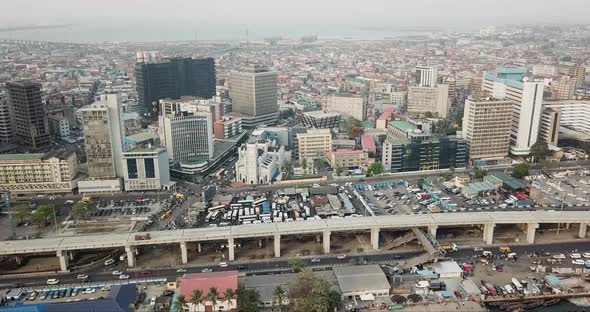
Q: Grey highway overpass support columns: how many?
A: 11